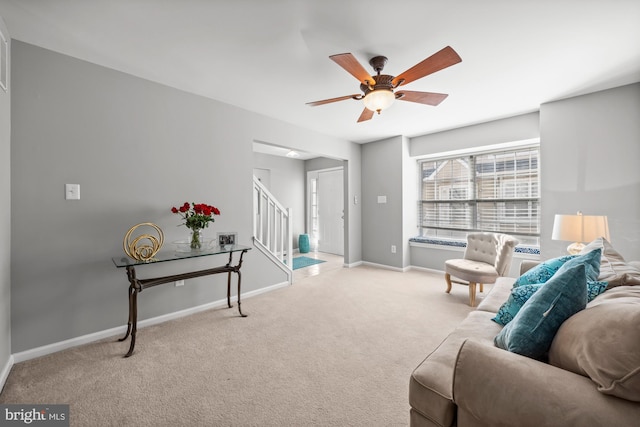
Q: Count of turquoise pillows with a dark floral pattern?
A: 2